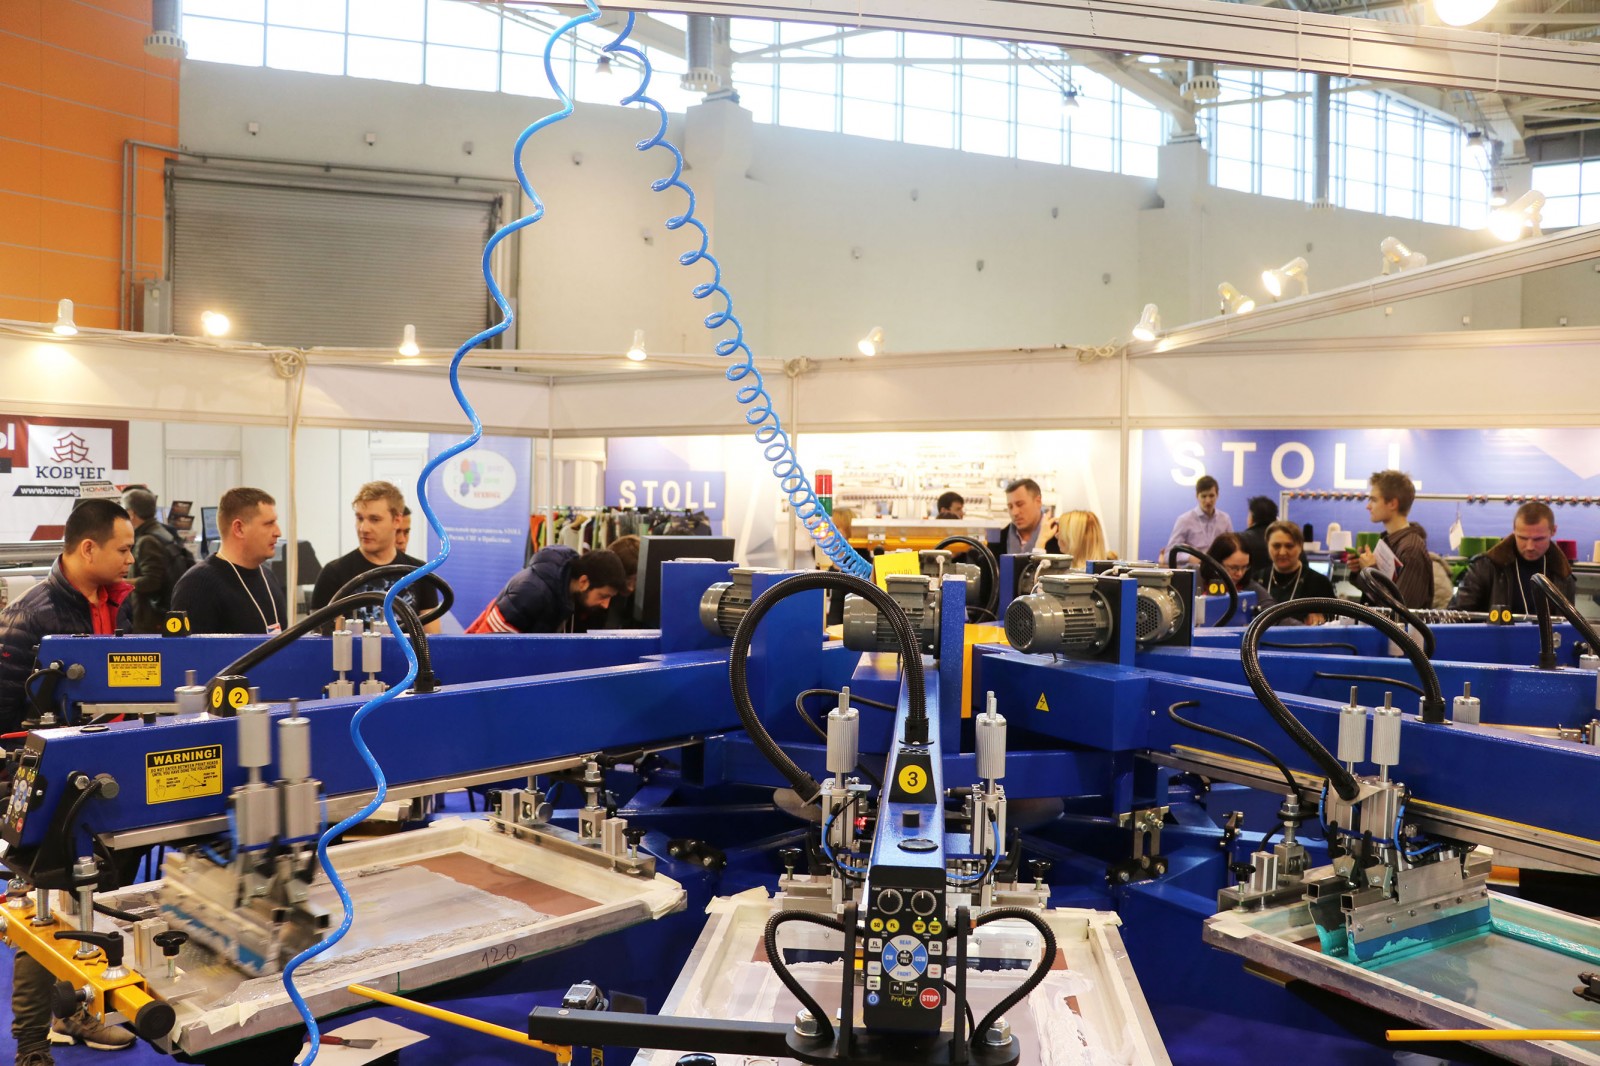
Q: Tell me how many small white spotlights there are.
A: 10